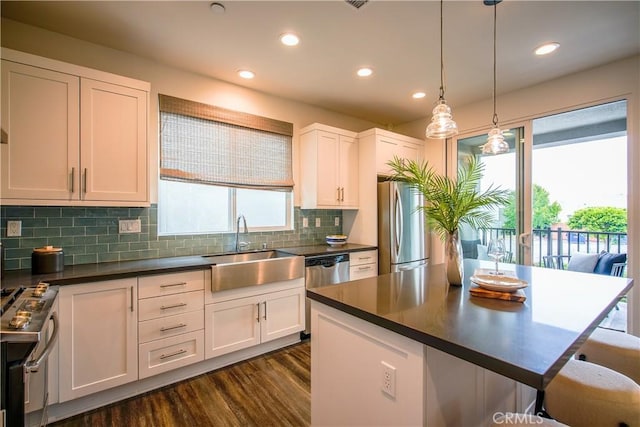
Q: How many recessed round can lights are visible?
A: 5